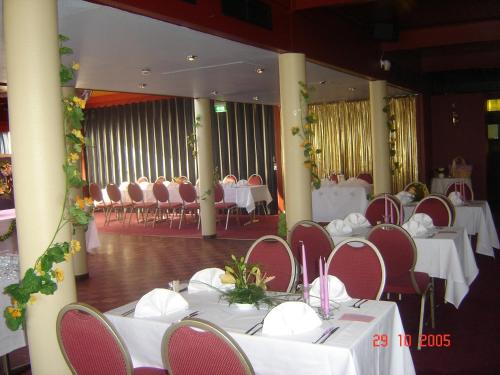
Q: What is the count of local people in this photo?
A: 0